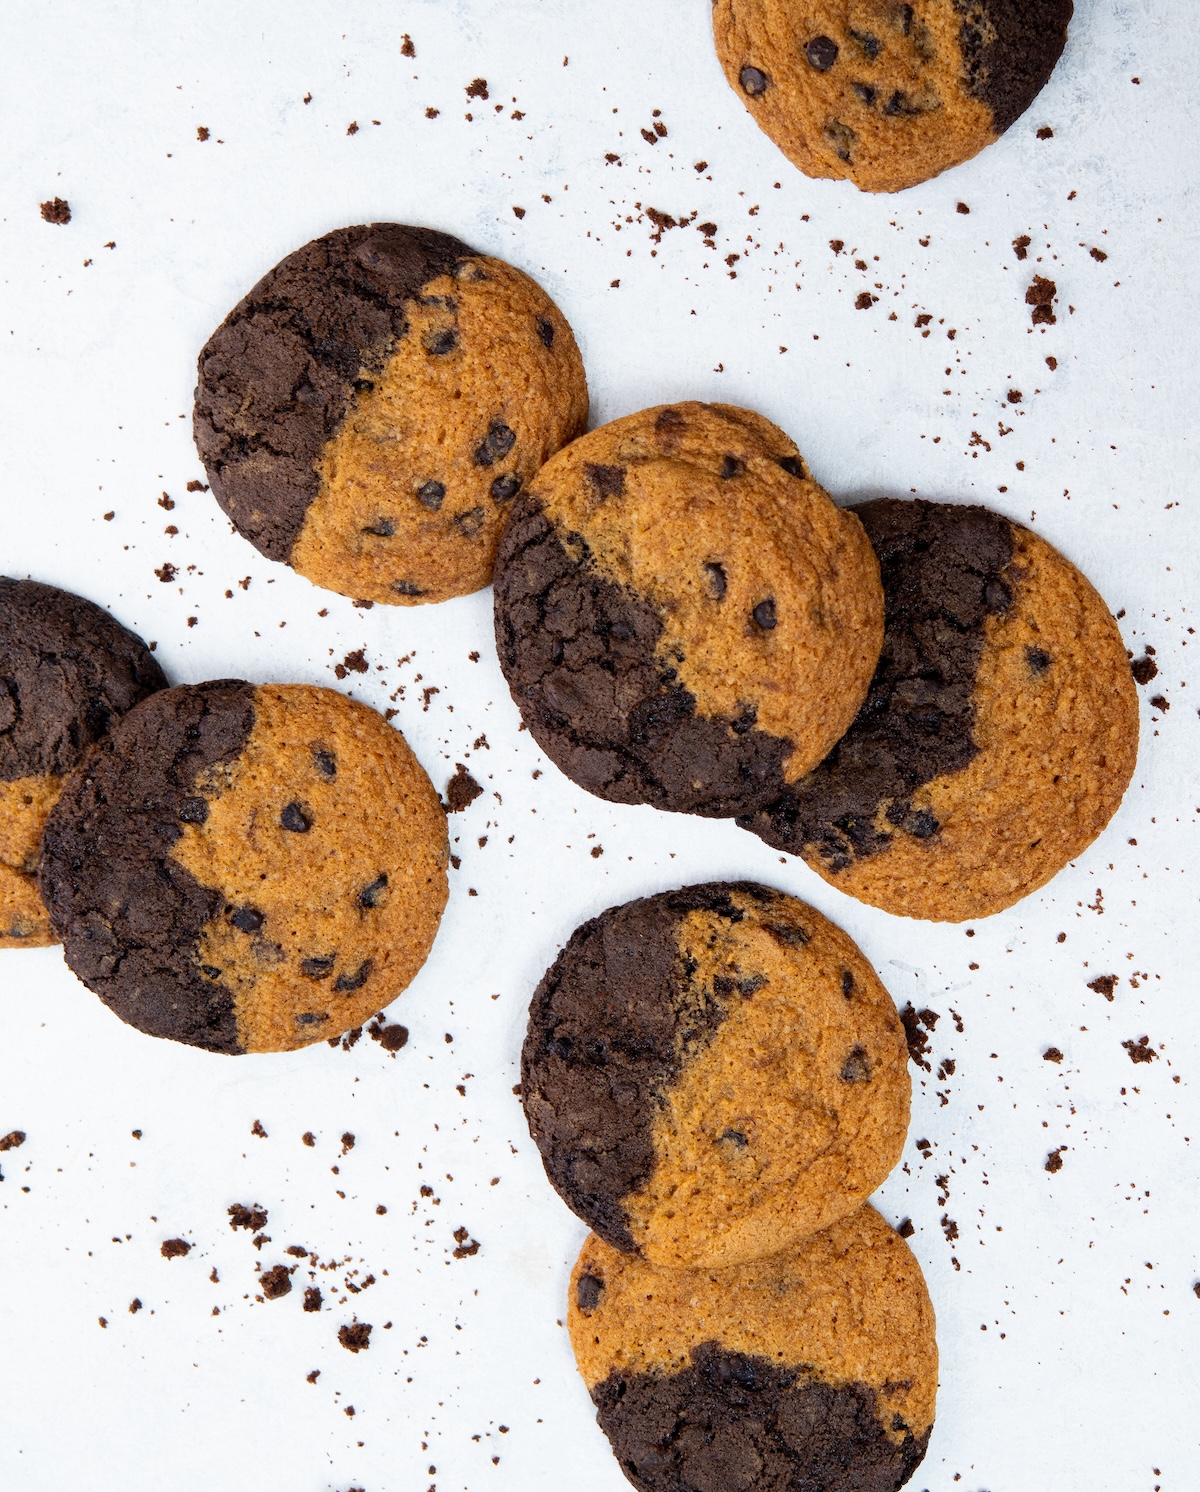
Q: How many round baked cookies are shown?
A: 8